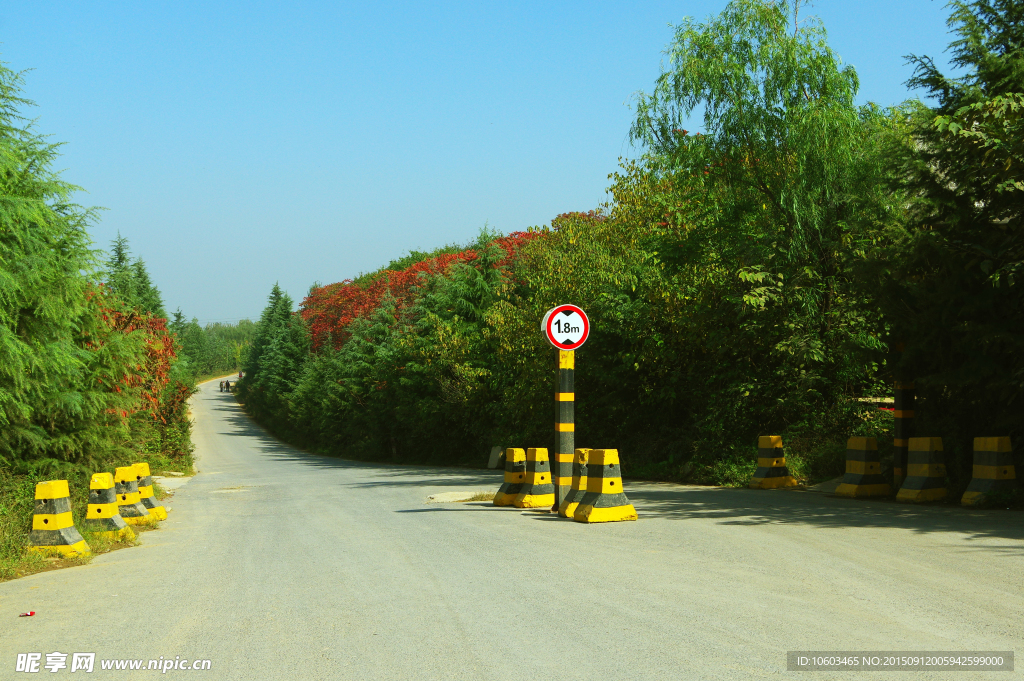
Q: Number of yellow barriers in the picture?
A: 12